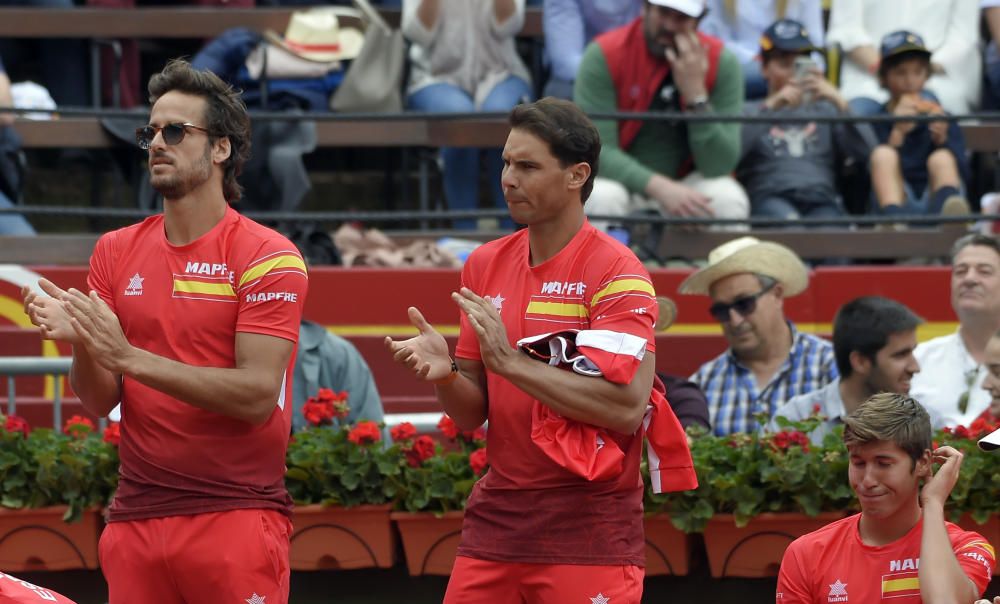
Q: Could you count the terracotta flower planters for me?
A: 6